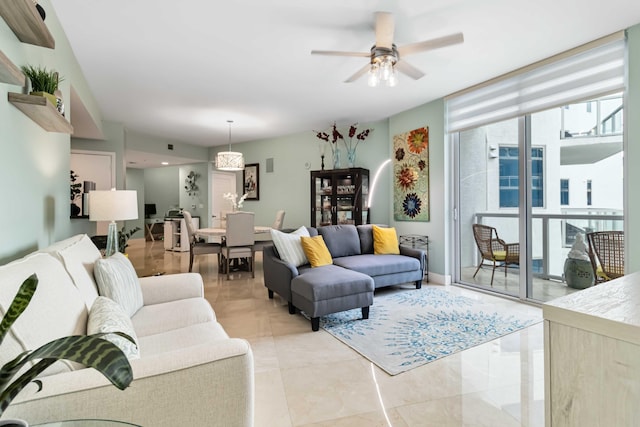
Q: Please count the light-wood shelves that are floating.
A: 3